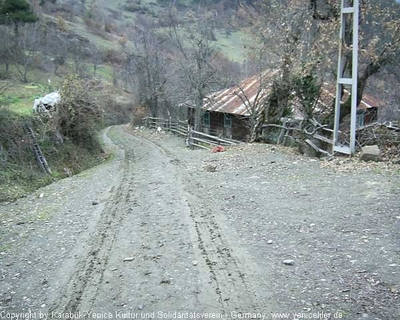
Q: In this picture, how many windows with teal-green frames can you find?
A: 3